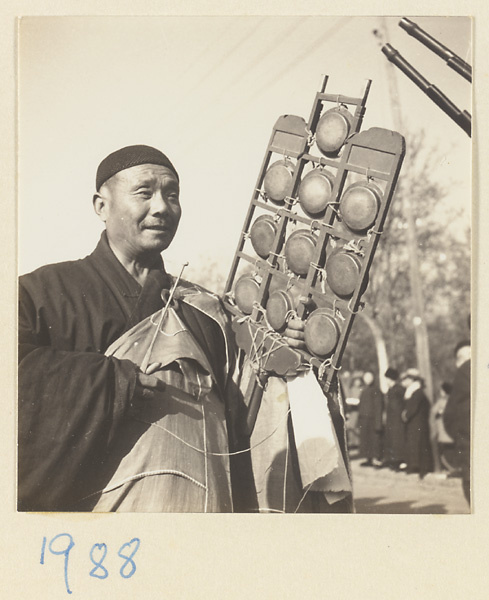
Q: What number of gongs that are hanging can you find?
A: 10